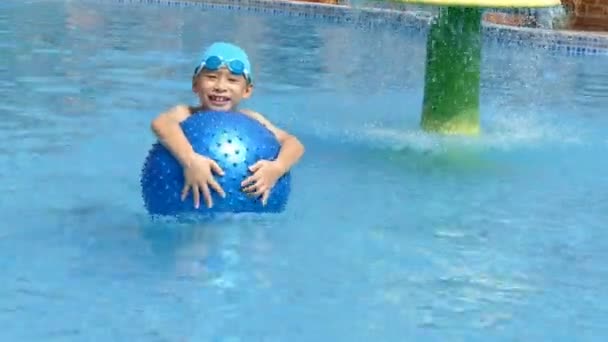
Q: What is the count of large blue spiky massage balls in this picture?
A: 1